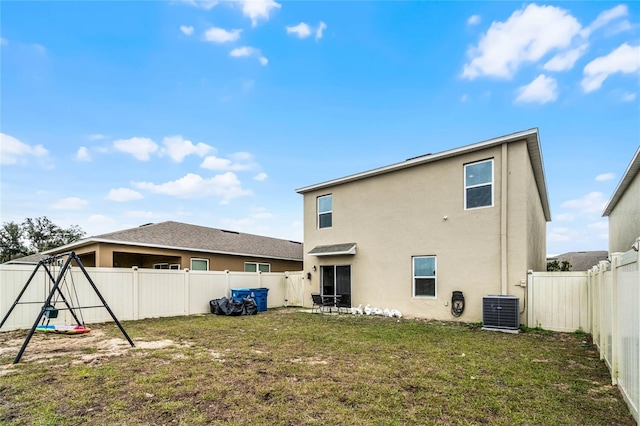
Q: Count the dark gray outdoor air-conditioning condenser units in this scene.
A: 1